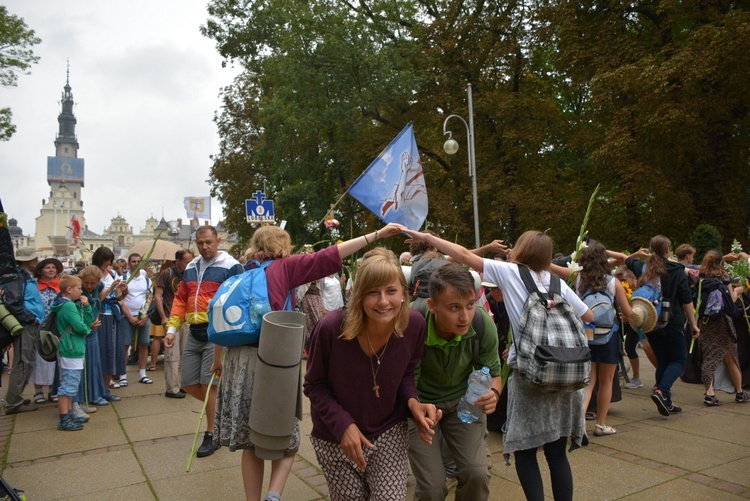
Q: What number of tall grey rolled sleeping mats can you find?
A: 1